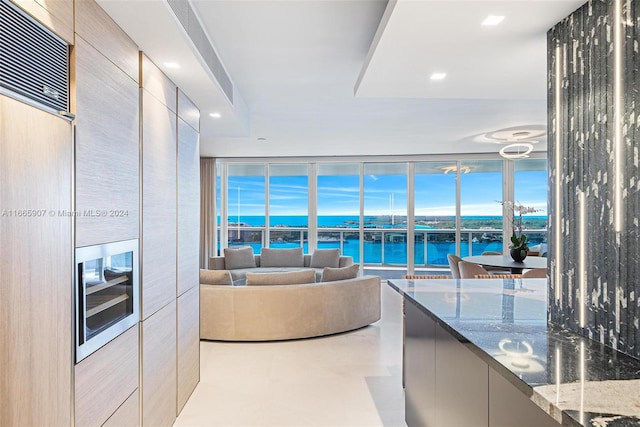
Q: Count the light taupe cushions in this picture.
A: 6